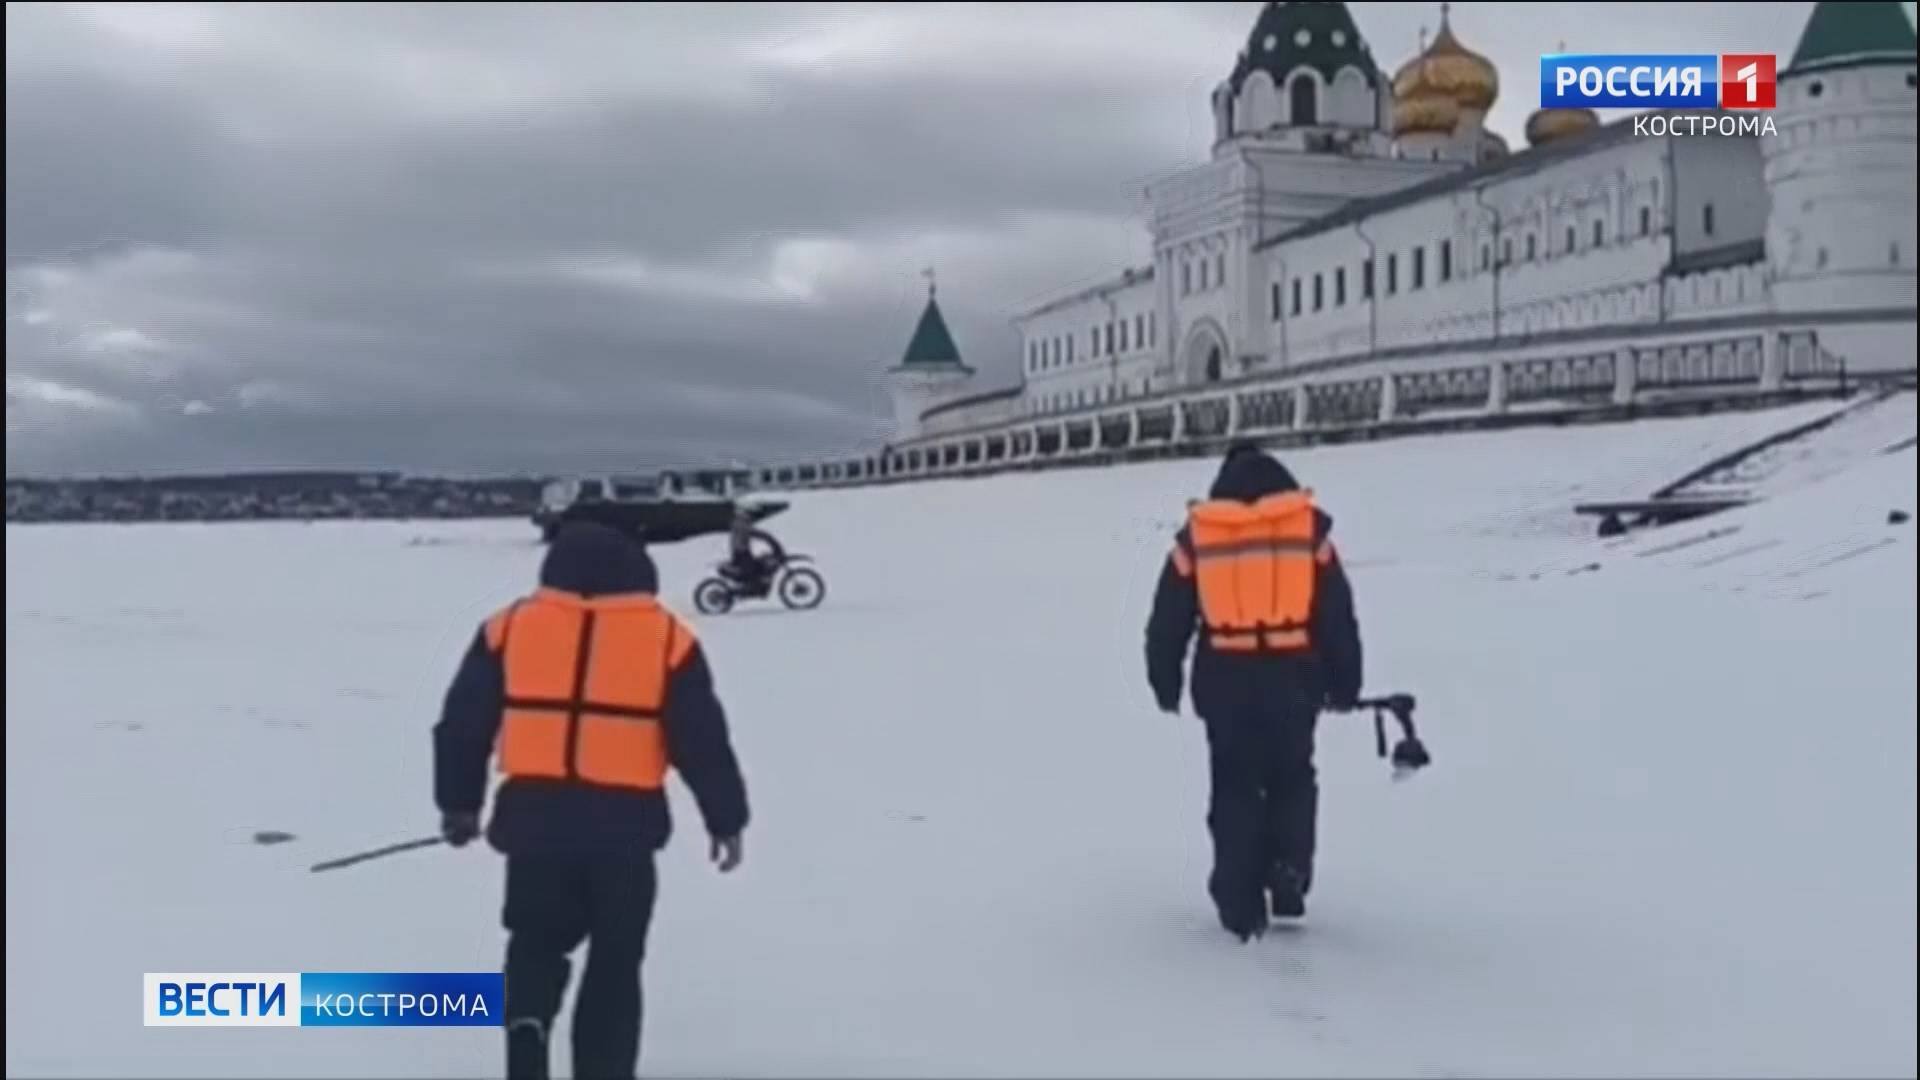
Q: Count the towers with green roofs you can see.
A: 3